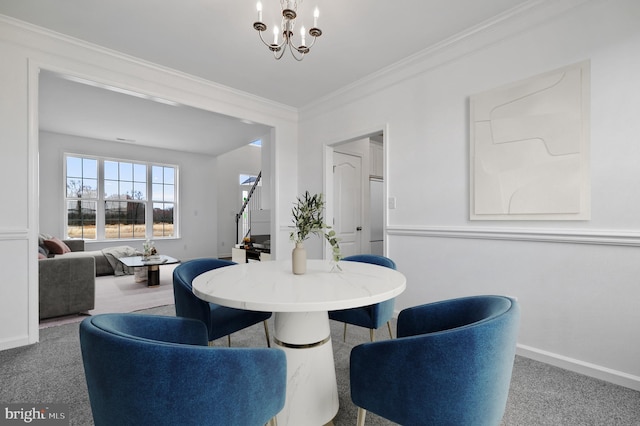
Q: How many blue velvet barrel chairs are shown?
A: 4